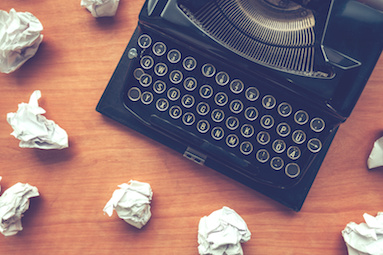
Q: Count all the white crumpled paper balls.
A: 8